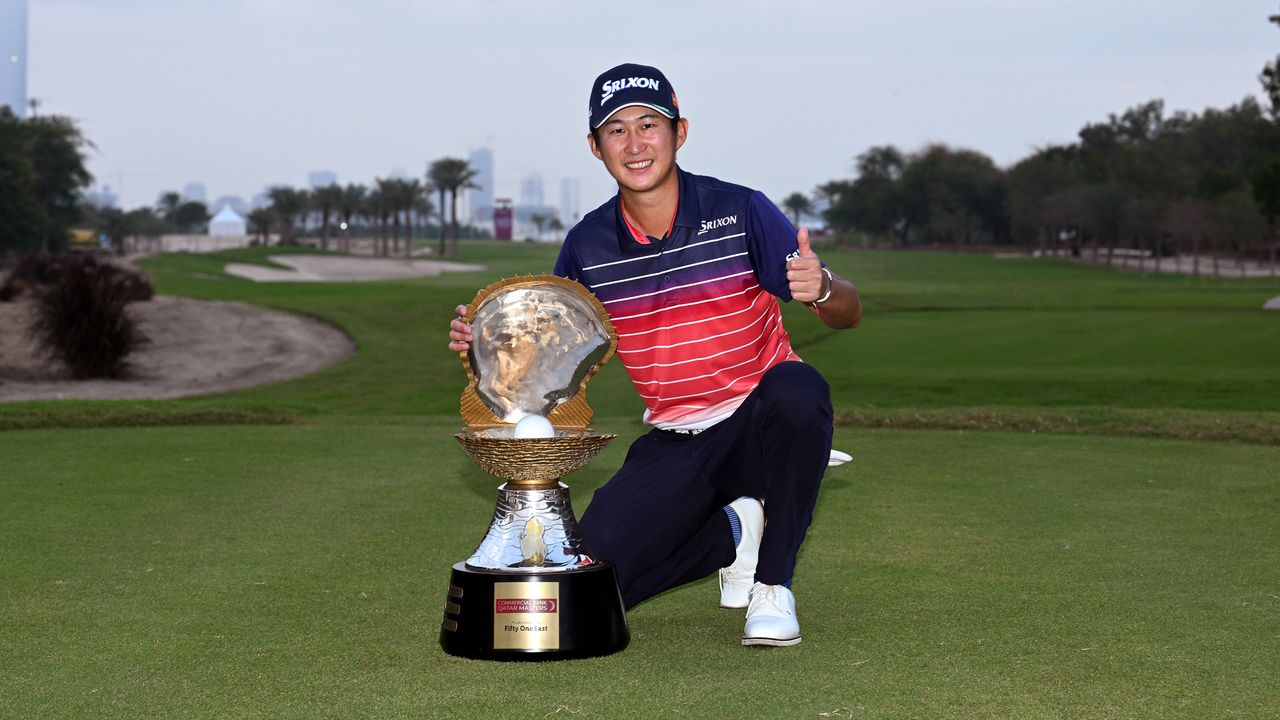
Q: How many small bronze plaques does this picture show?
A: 3